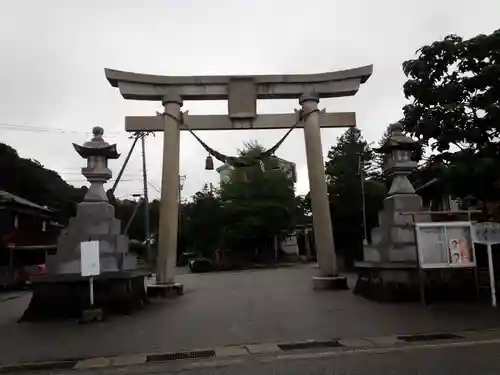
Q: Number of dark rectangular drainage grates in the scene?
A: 4